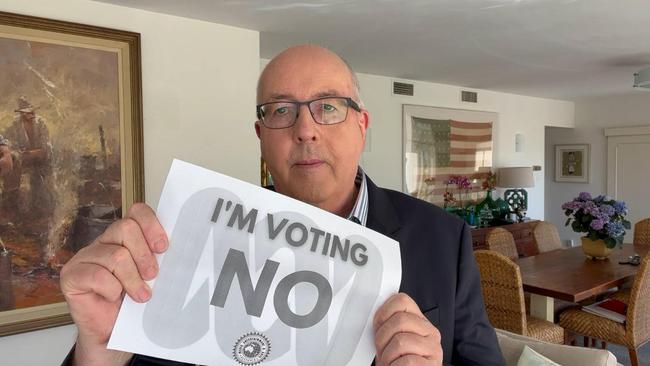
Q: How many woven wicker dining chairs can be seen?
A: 5